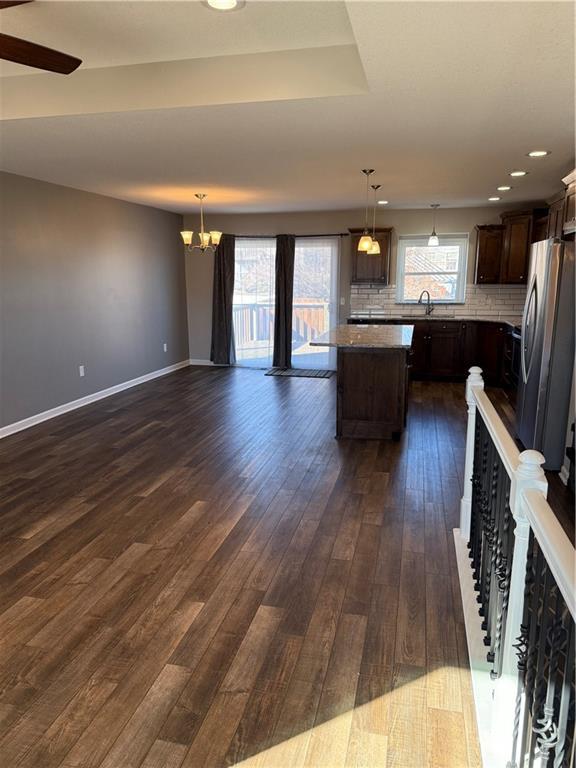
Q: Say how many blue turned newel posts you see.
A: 0